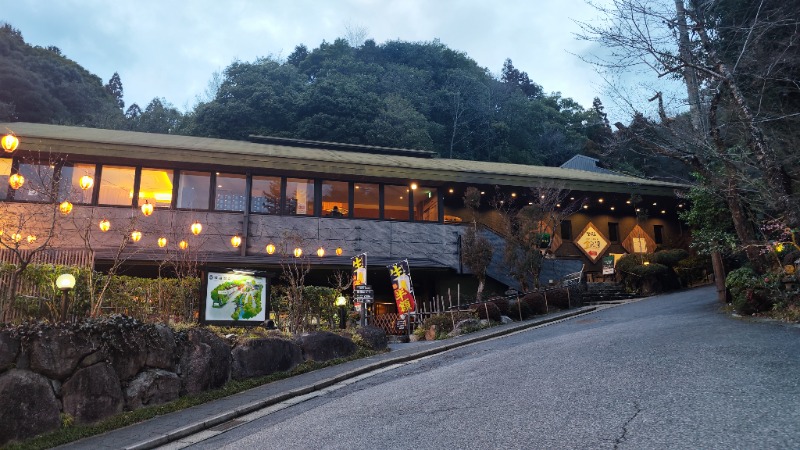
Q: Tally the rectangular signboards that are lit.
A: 1